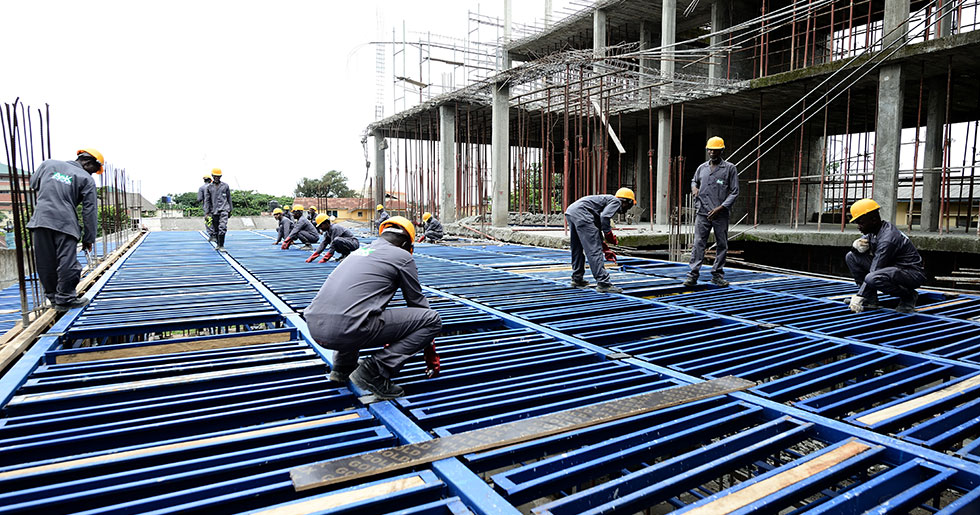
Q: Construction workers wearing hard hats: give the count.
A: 14